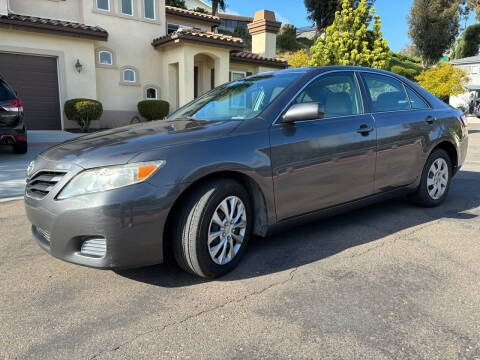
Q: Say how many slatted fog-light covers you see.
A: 1